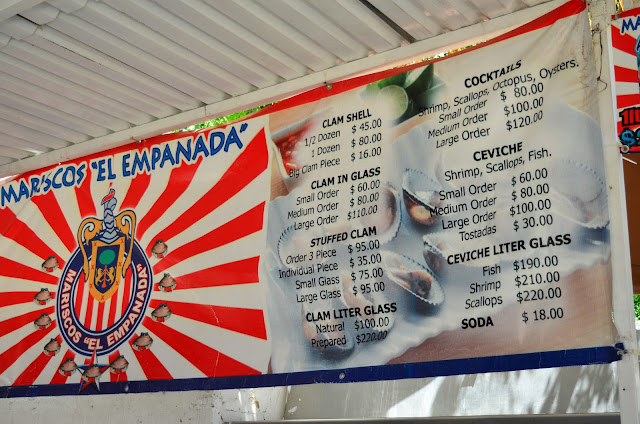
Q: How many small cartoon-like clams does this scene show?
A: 11